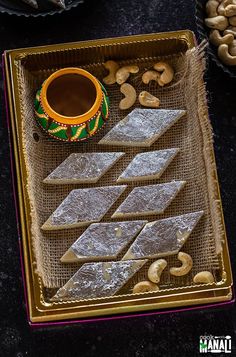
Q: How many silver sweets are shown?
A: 8